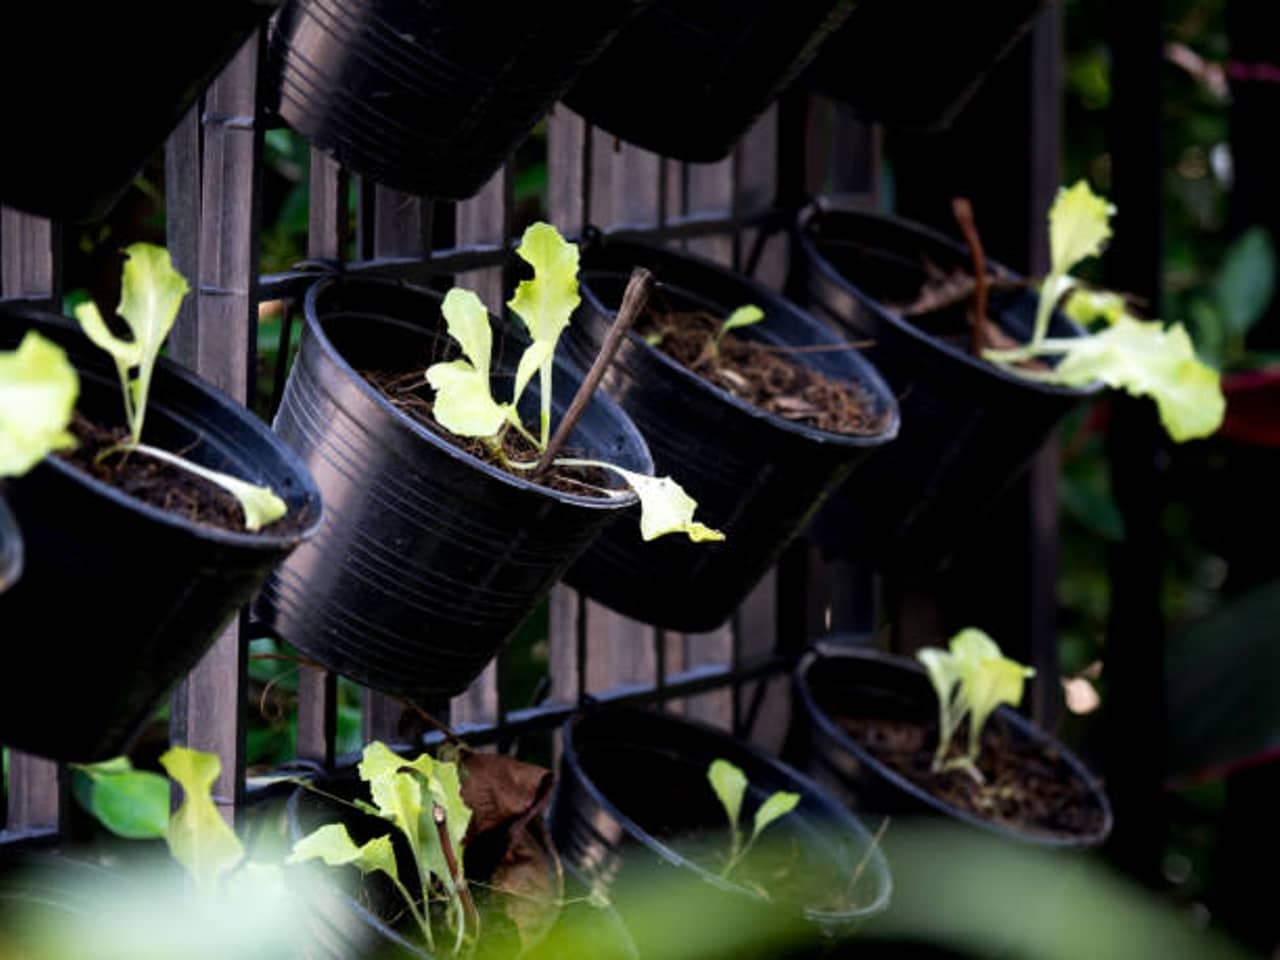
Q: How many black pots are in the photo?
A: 13